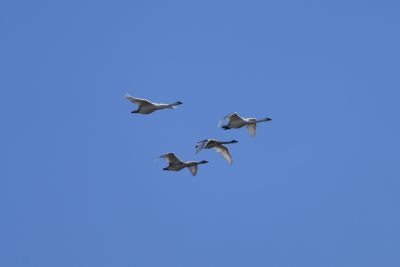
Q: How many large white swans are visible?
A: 4